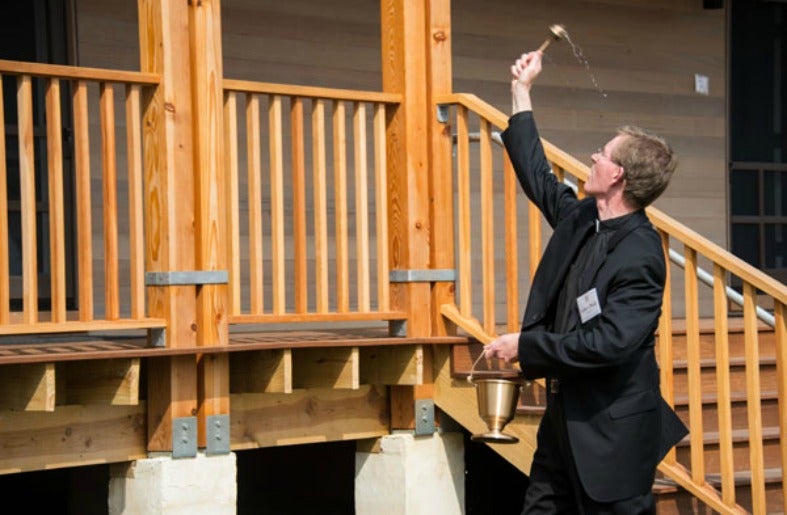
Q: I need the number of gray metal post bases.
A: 3